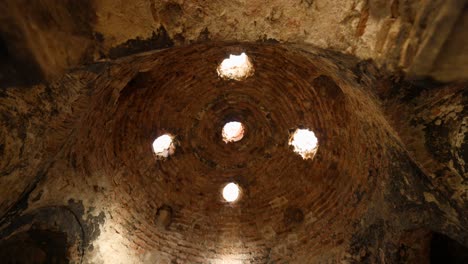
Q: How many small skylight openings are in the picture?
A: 5